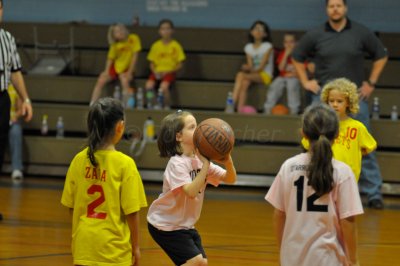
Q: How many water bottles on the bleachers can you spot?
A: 11